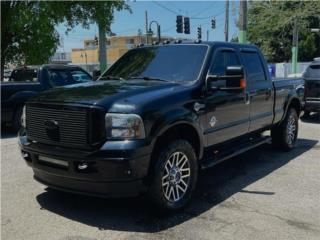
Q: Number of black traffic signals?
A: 4